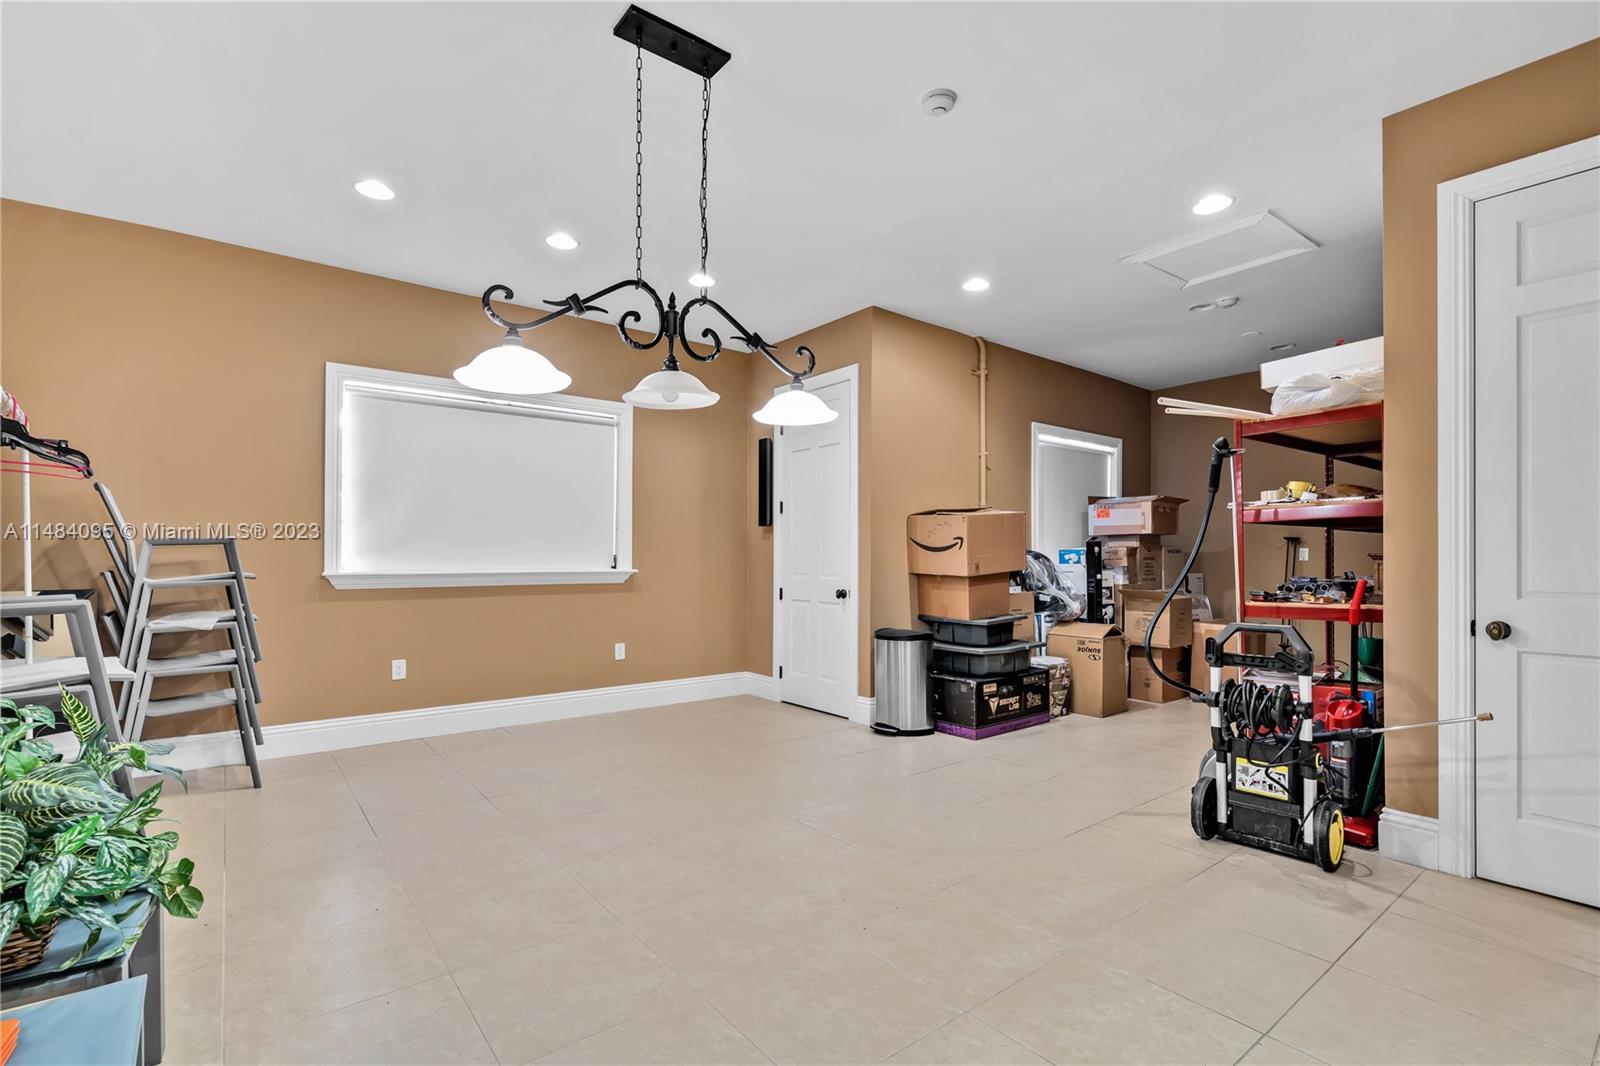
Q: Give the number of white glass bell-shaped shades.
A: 3